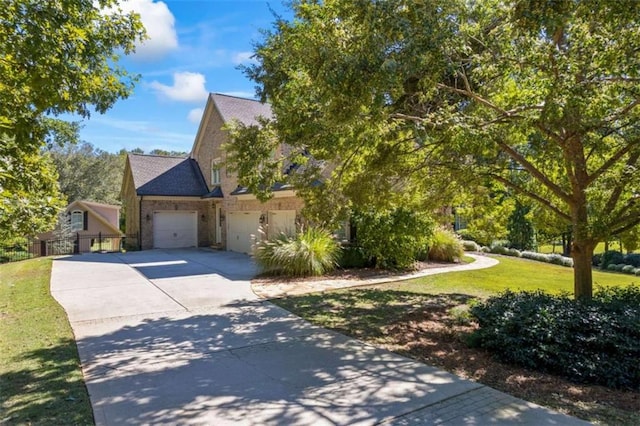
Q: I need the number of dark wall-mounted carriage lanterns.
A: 5